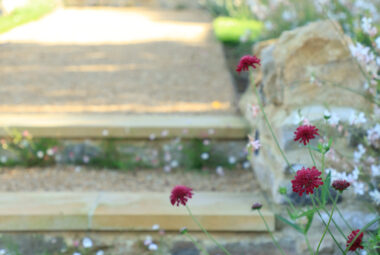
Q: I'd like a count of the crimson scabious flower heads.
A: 6